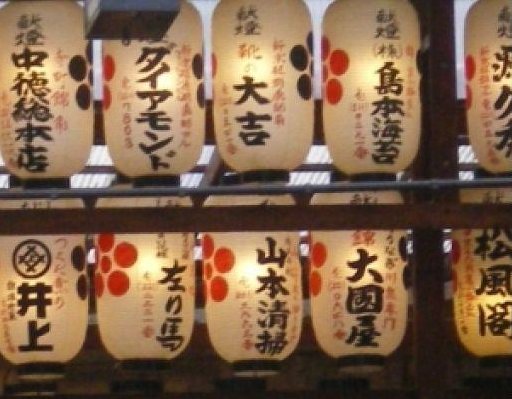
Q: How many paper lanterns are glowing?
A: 10